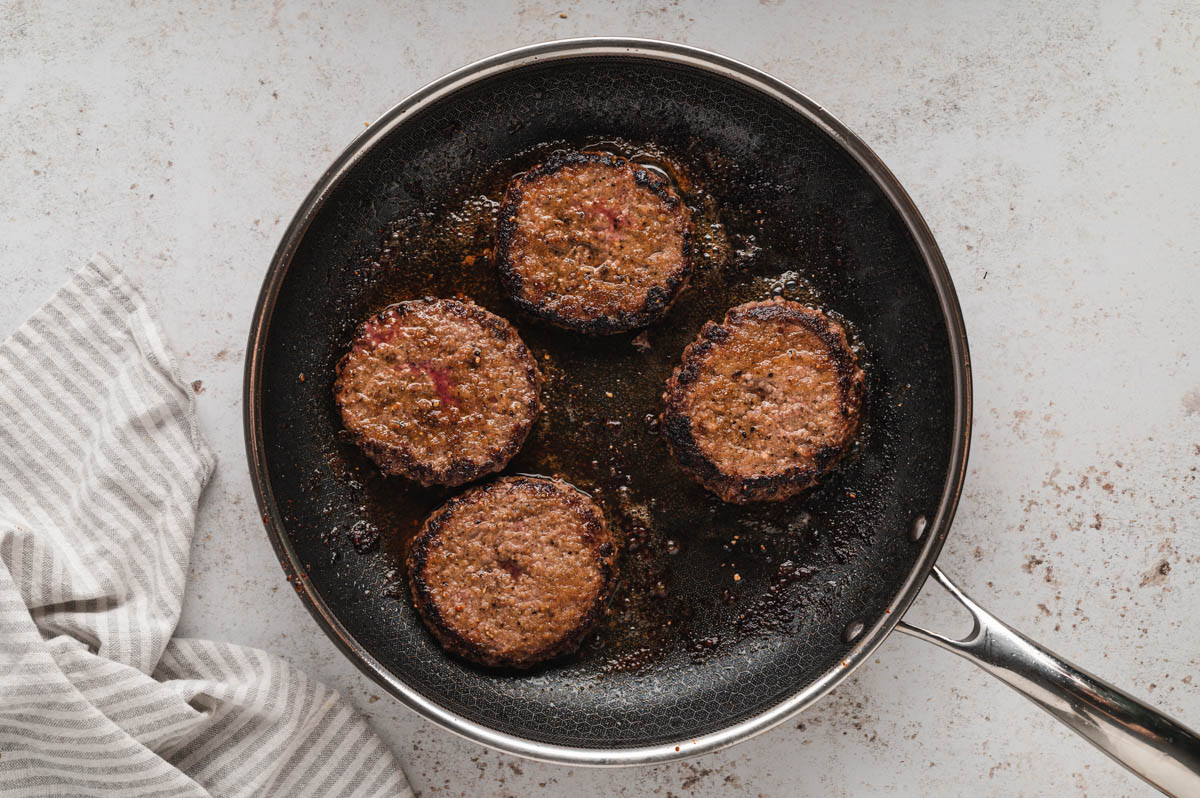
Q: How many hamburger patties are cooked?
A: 4